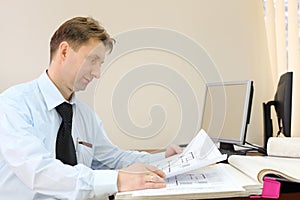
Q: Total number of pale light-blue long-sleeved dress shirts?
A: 1